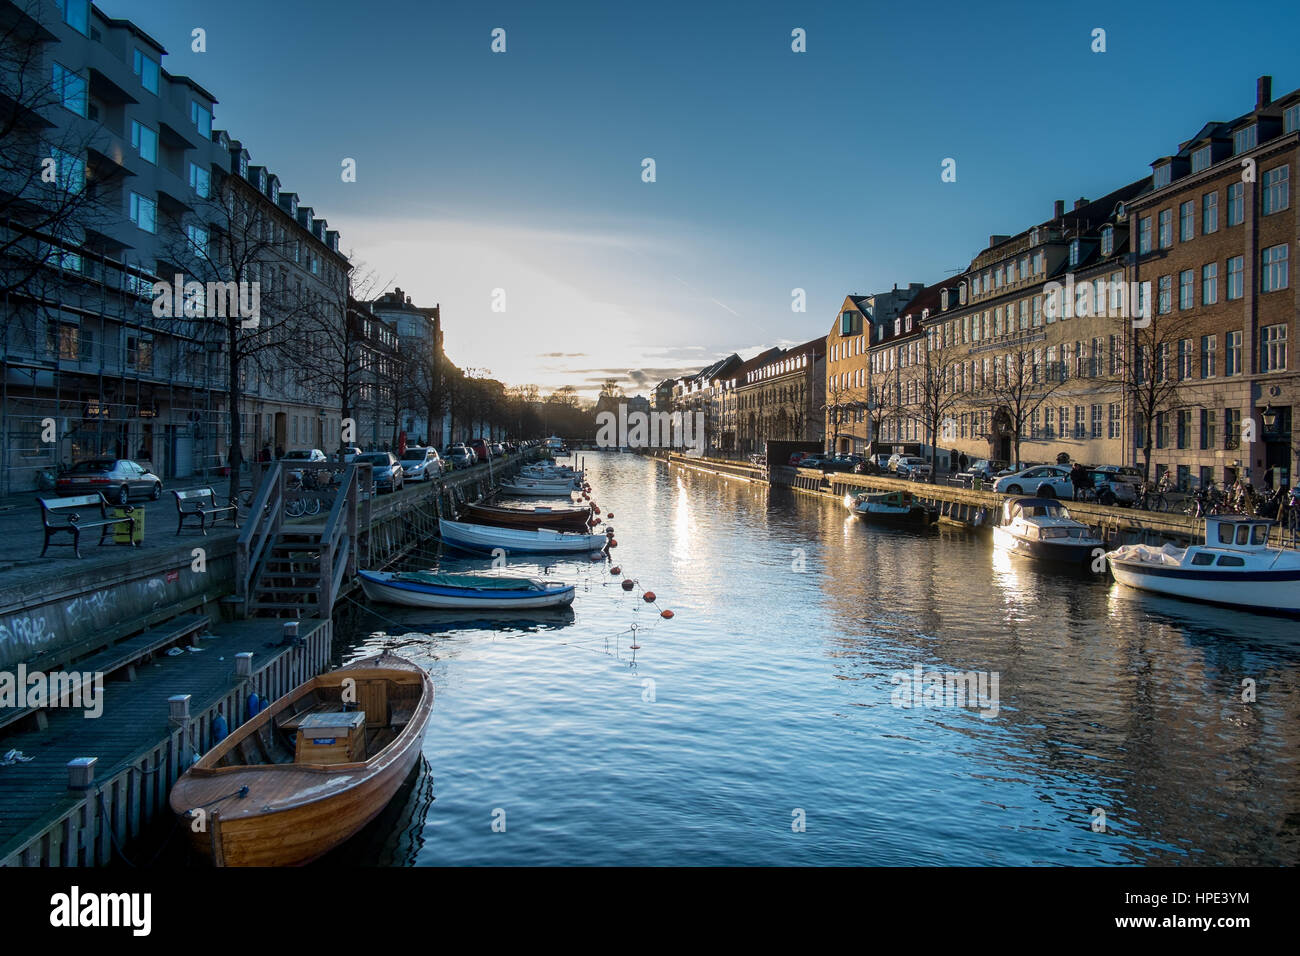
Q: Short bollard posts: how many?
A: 4